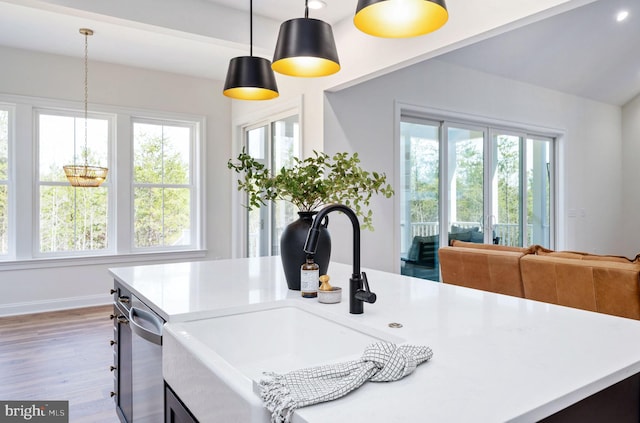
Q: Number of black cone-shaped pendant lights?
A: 3